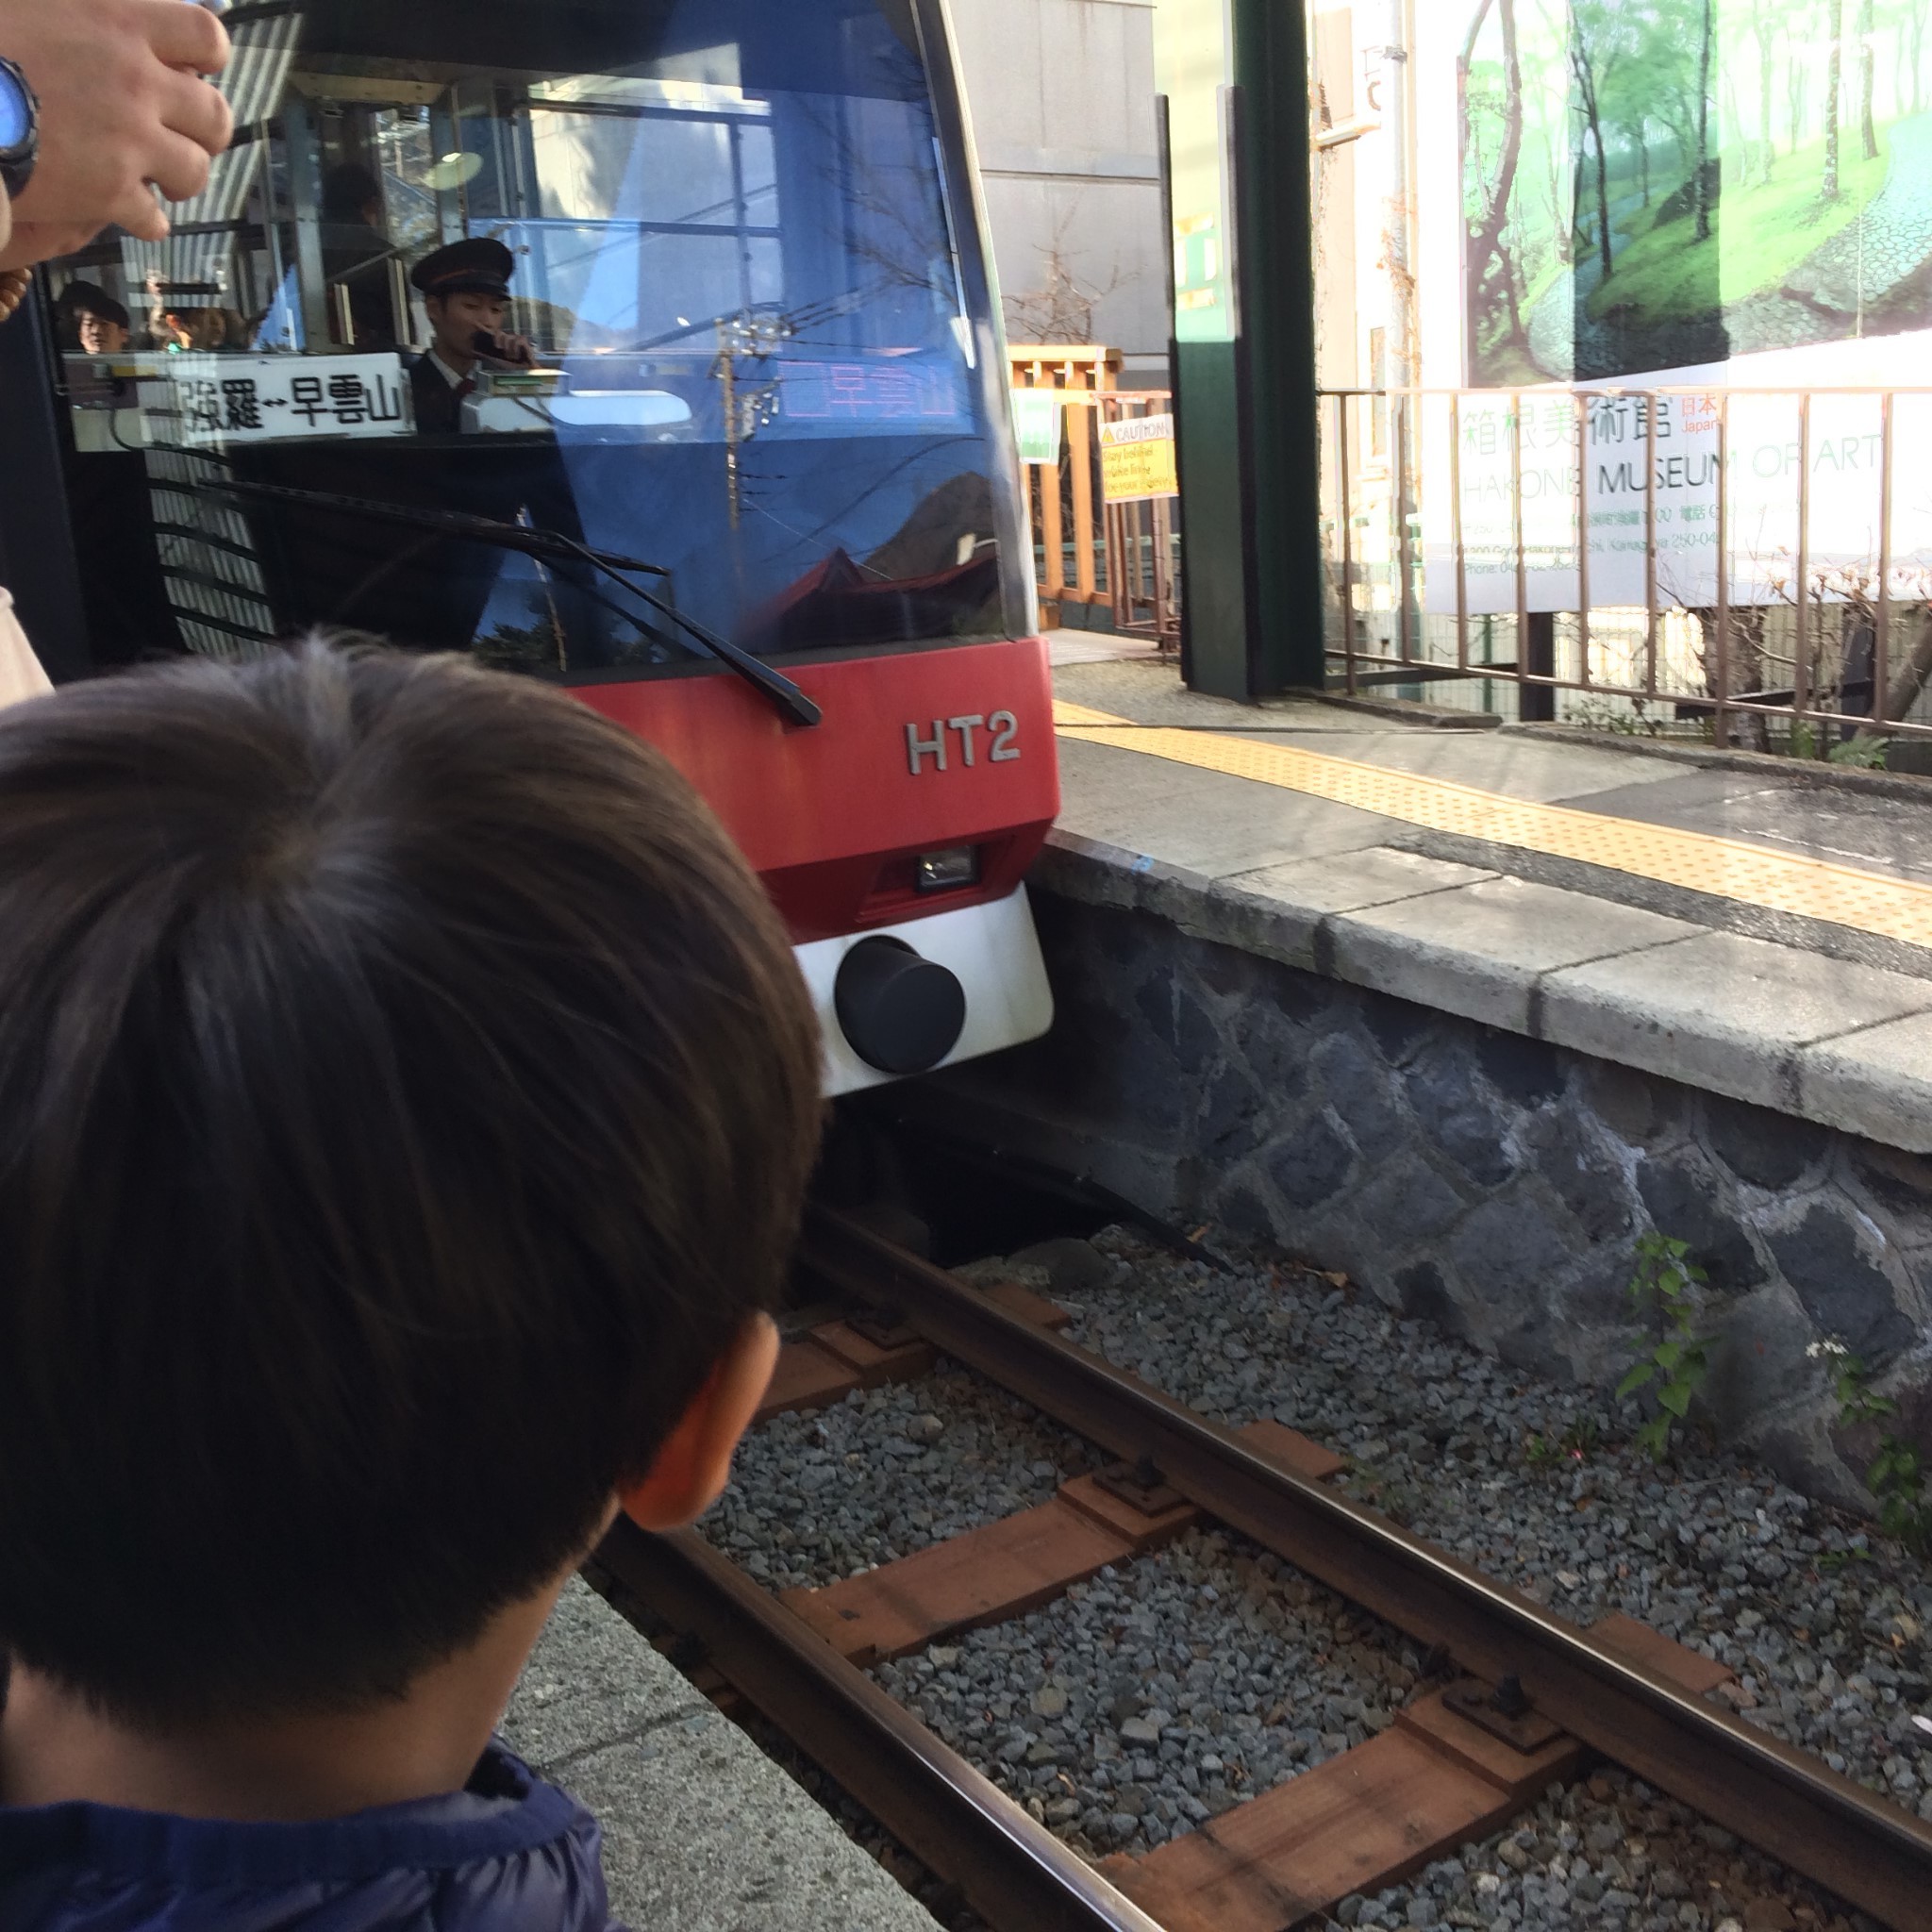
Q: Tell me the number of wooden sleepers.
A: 3